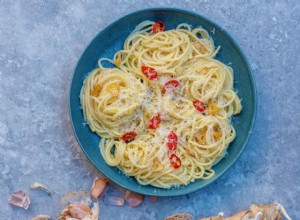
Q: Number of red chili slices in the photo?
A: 8